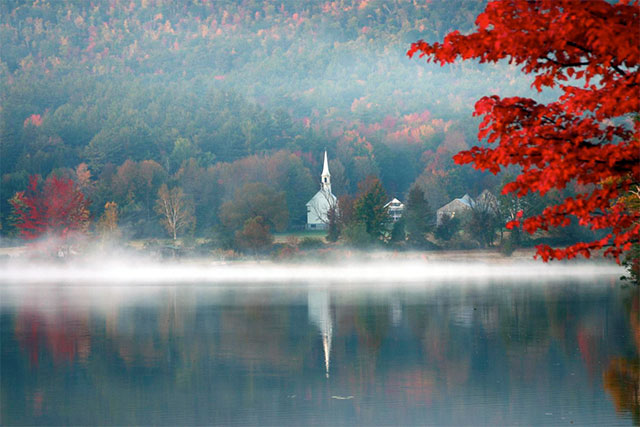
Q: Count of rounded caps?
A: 0